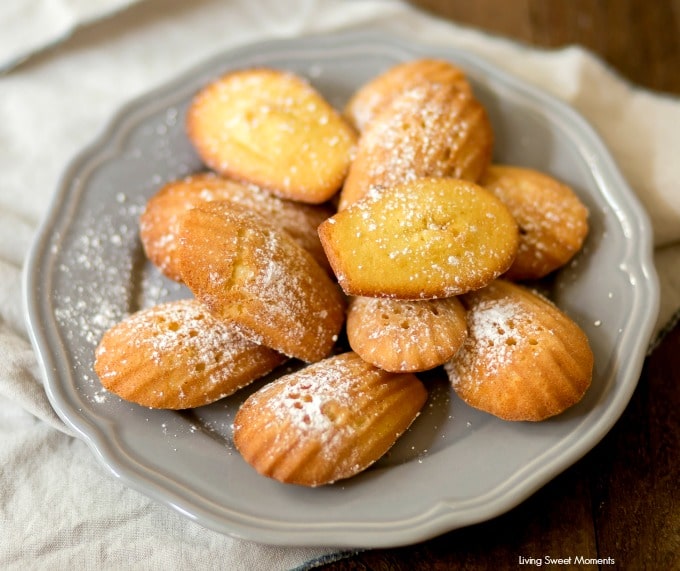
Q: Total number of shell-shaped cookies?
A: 11